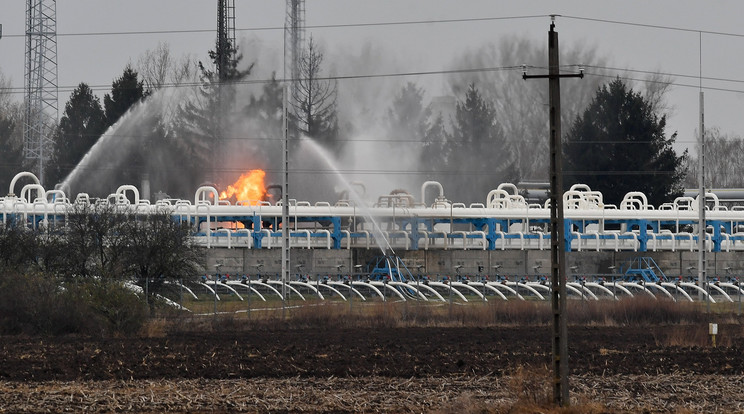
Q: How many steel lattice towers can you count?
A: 3